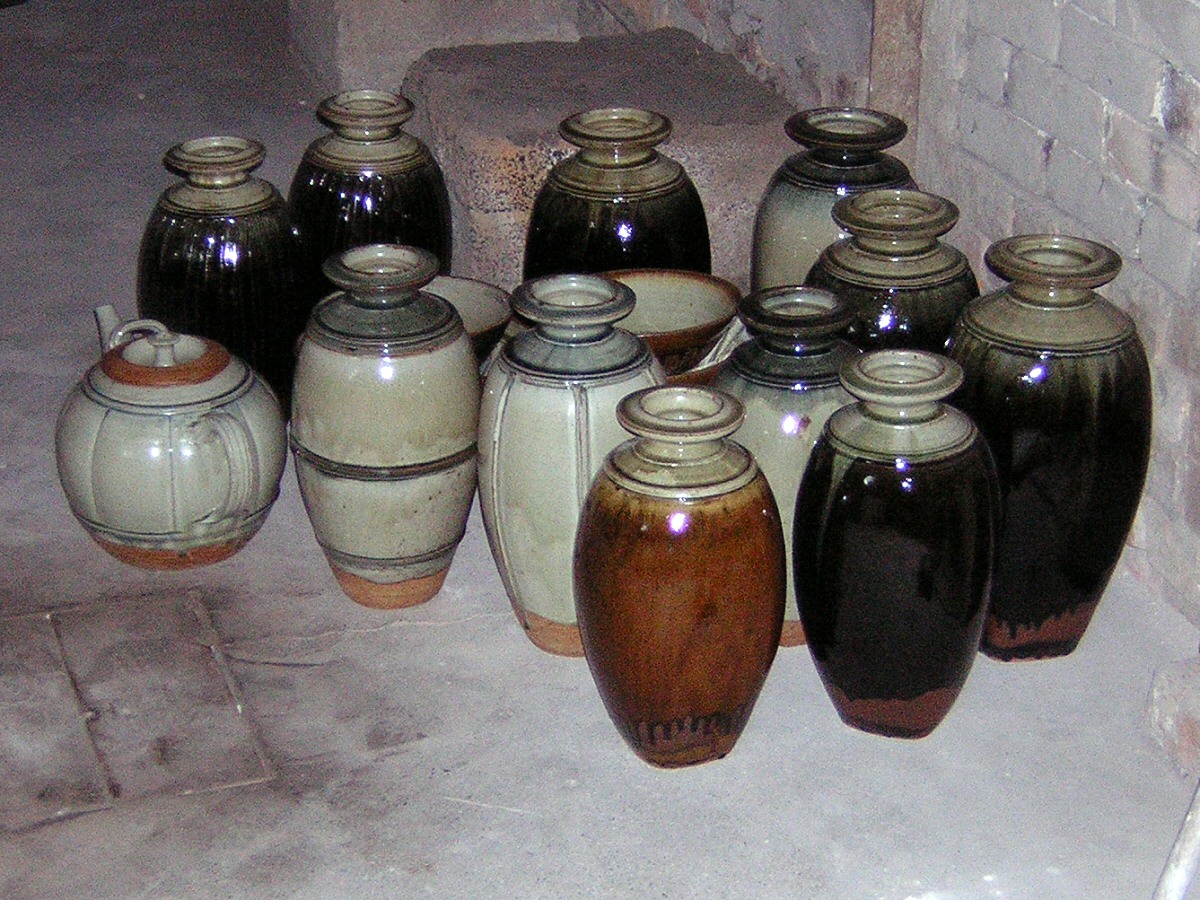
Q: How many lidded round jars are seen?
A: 1